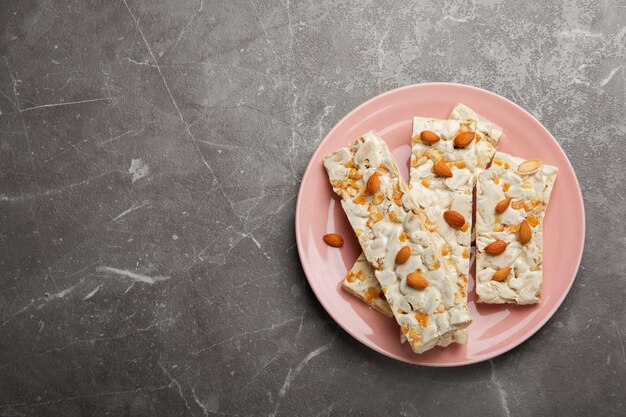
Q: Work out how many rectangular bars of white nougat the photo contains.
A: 4